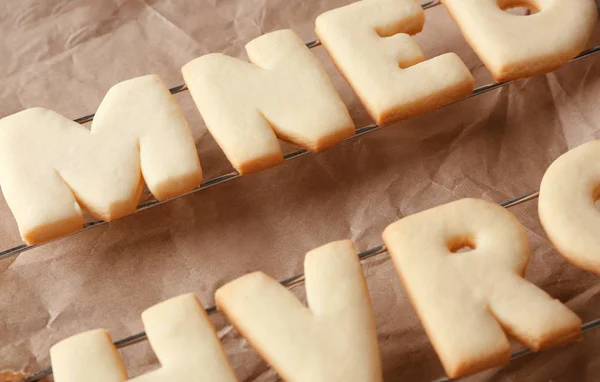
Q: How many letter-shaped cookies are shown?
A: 8